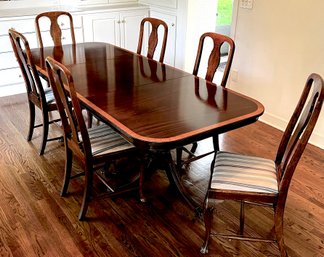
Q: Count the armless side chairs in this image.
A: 6